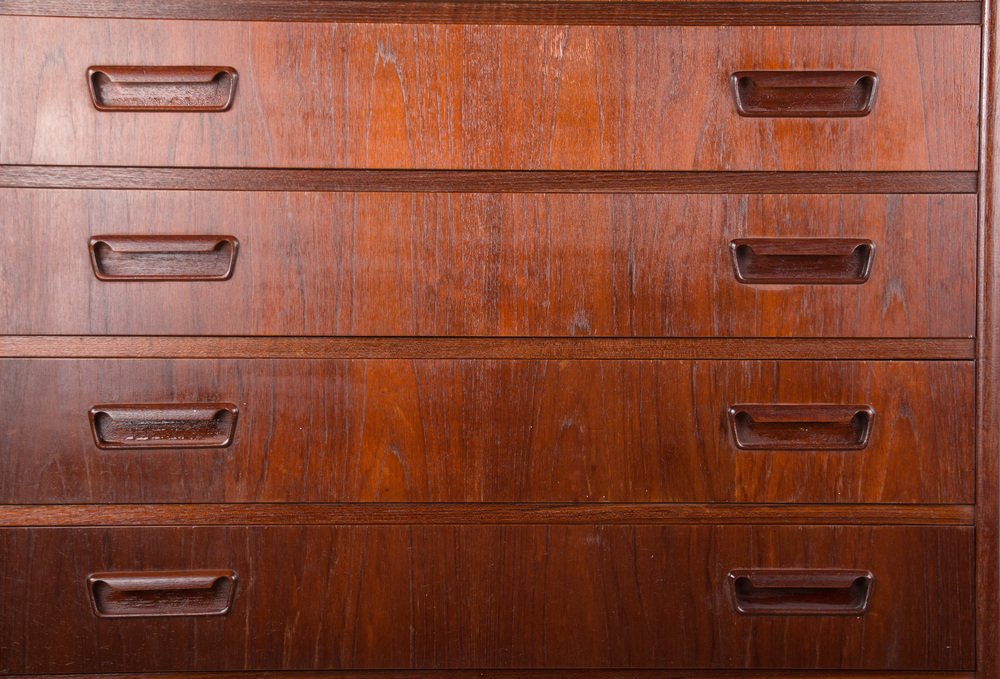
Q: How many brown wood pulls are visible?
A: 8